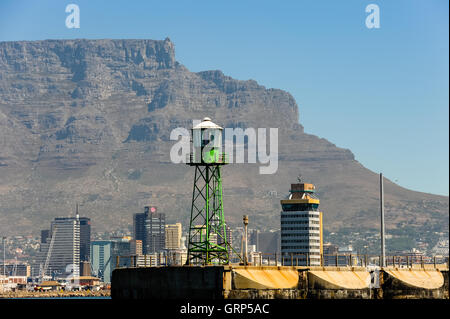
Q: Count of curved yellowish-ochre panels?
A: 3